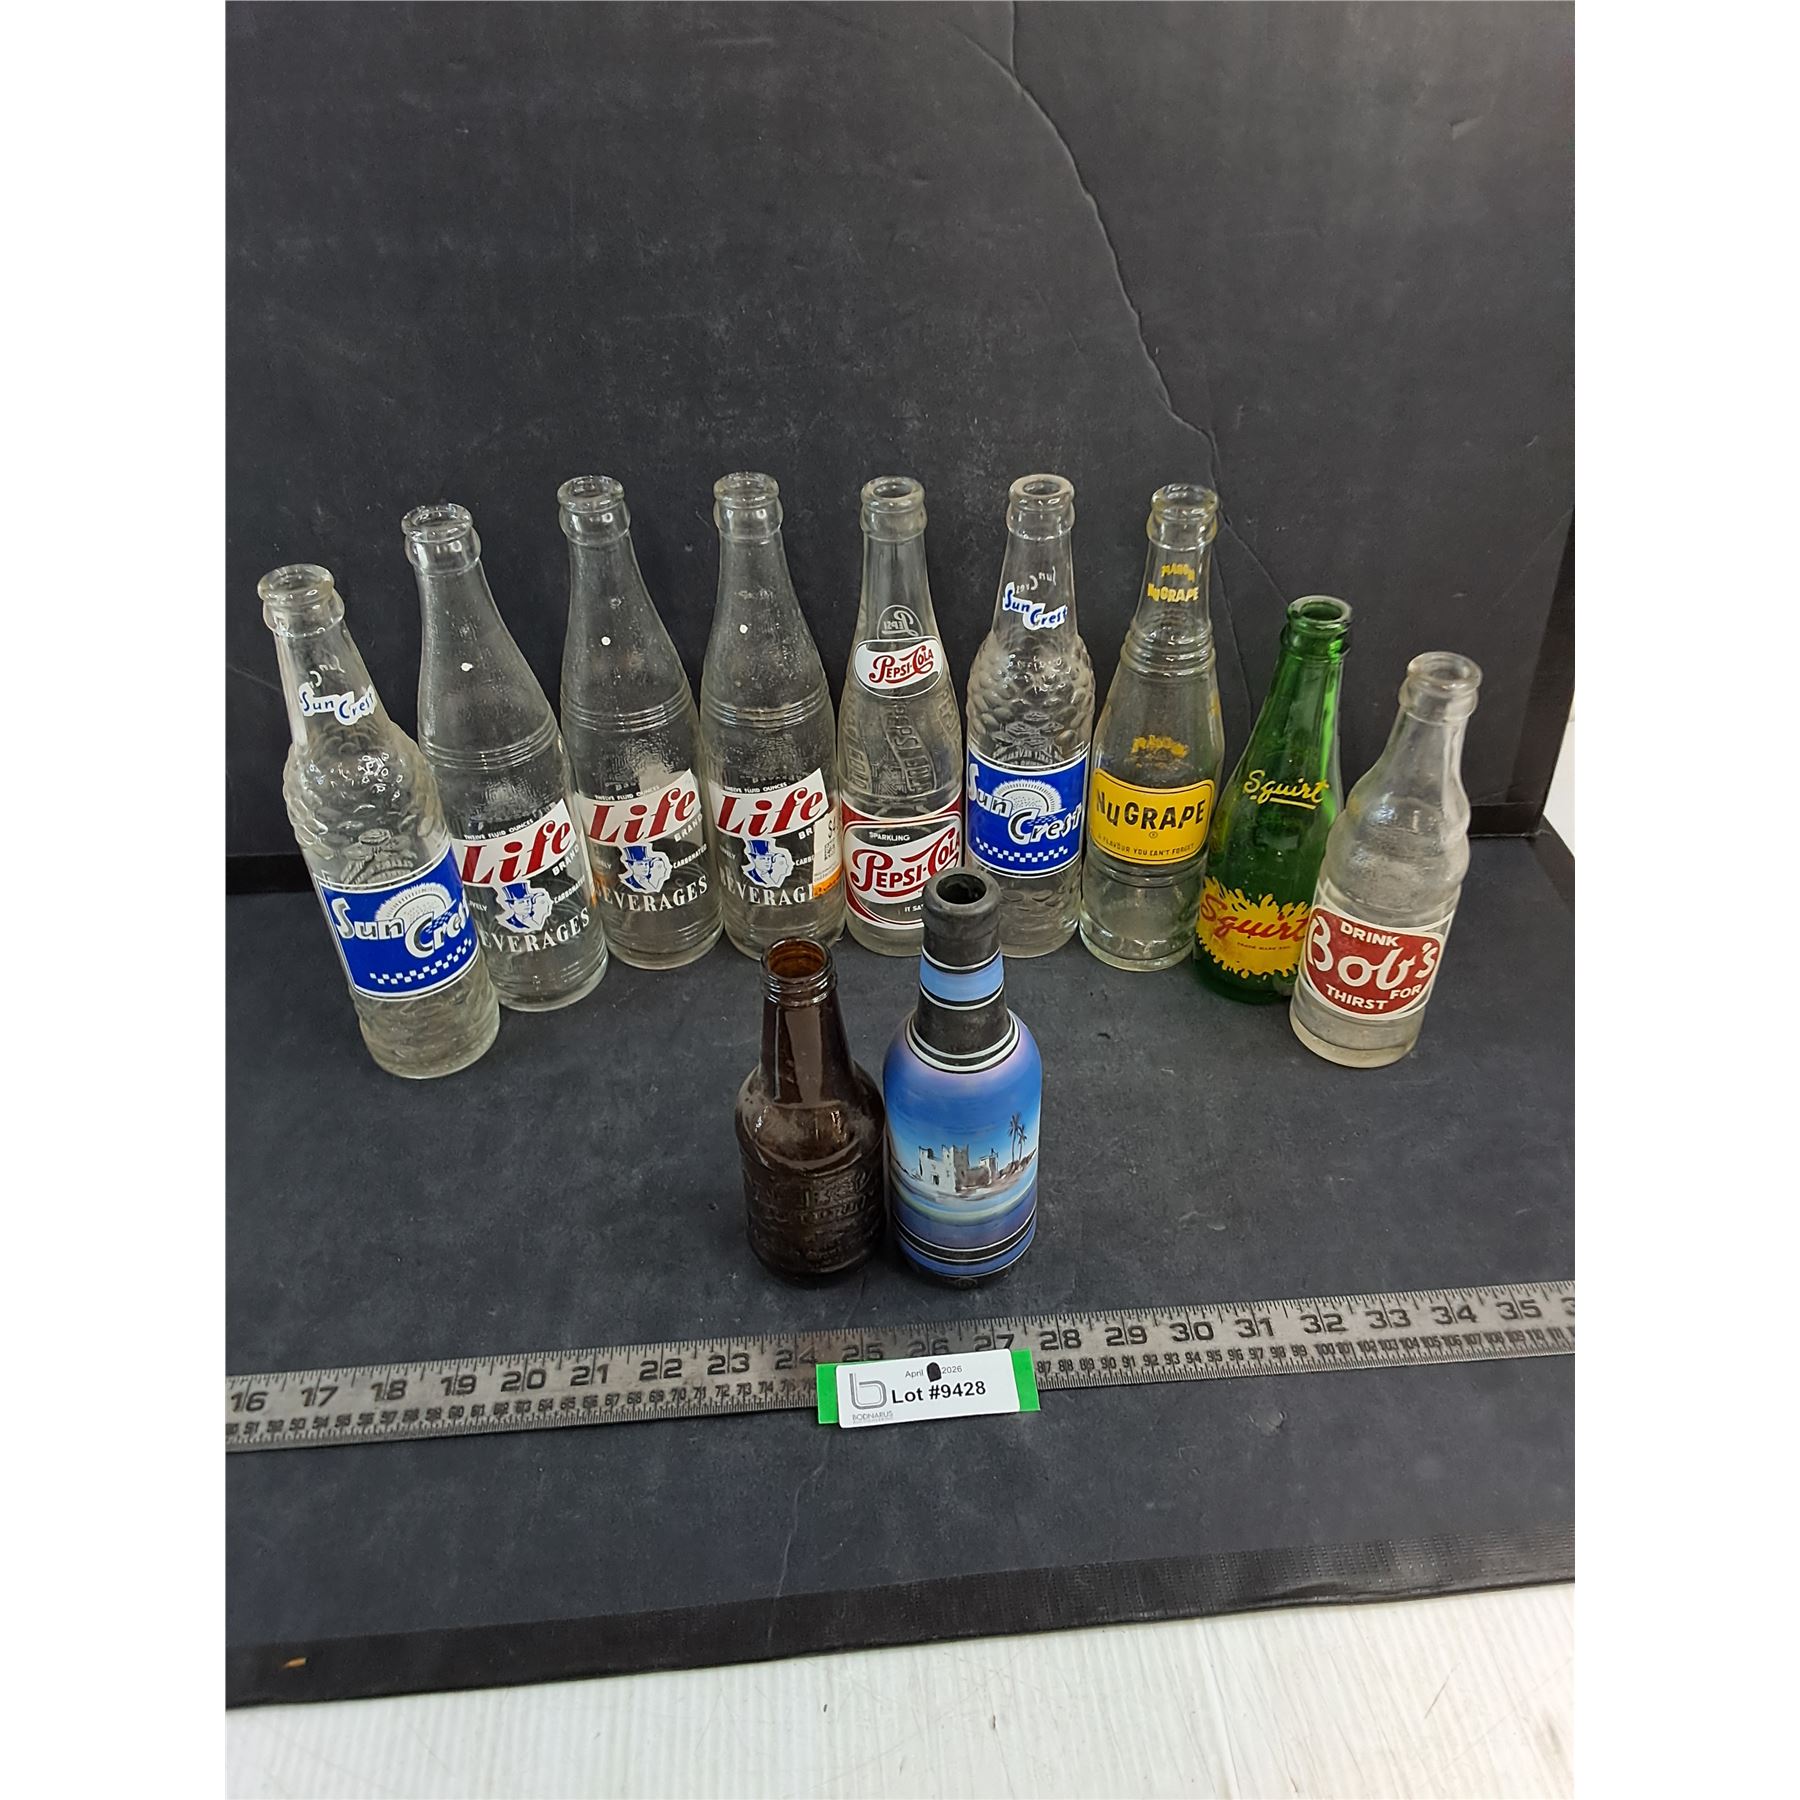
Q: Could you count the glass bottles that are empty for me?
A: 11